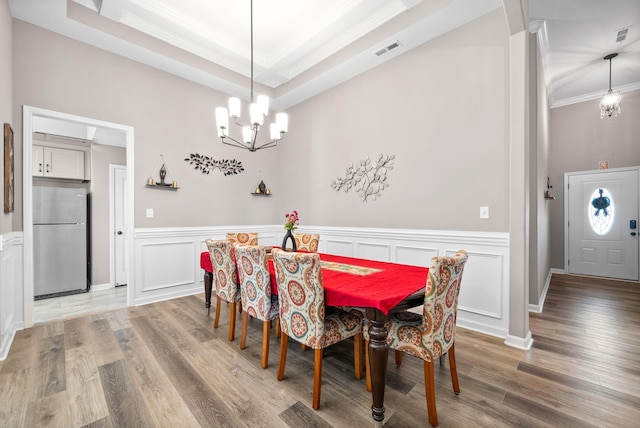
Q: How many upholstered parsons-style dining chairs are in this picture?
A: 6